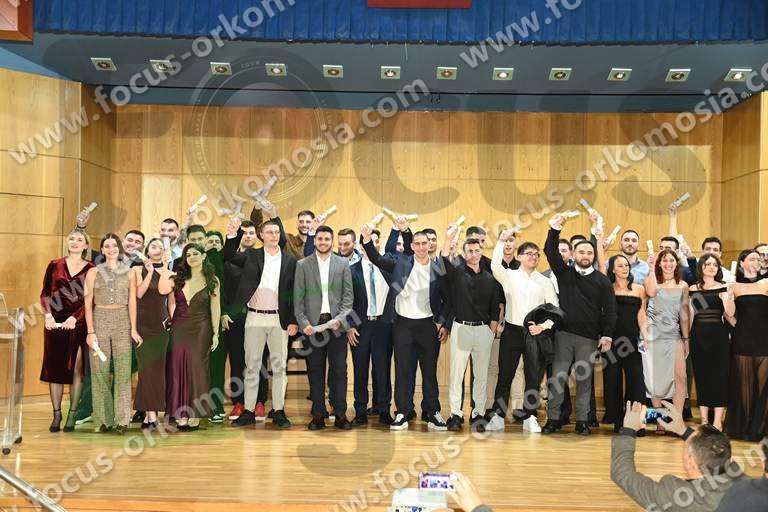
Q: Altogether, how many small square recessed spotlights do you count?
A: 12